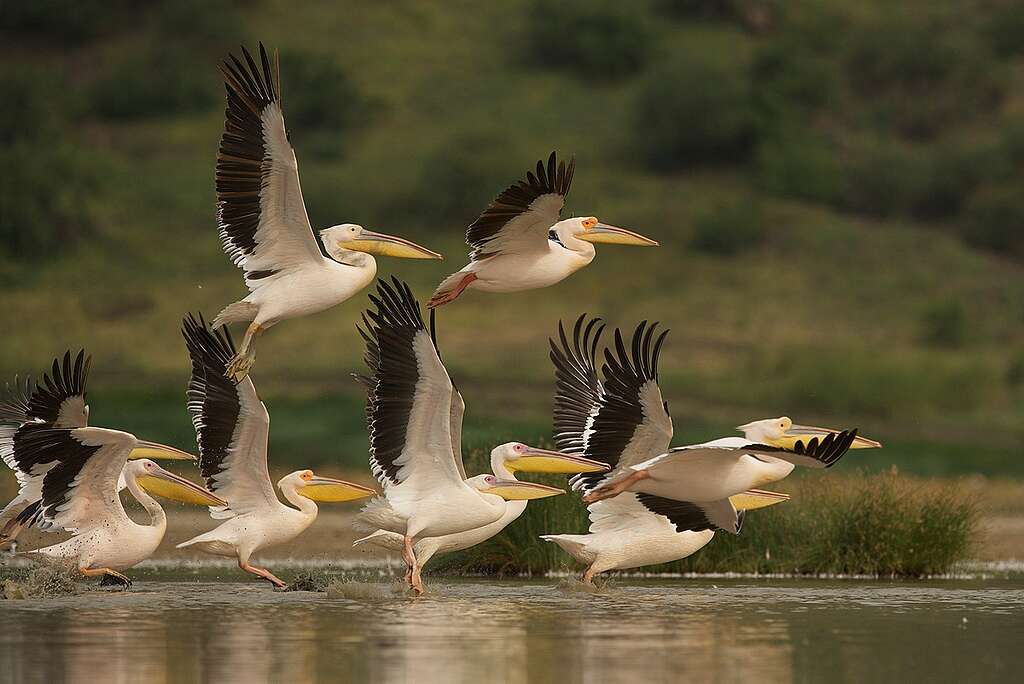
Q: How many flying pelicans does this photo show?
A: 9